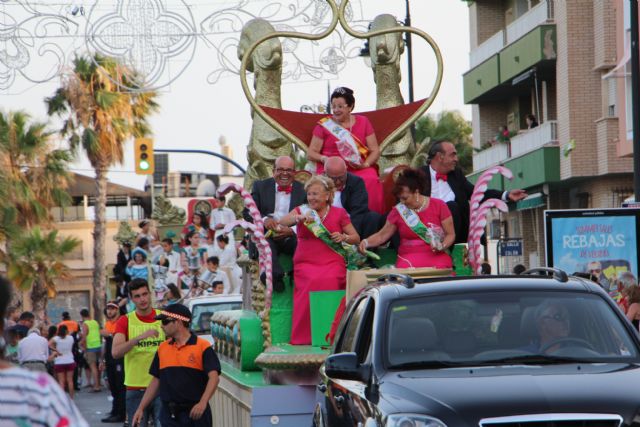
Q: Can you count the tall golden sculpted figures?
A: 2